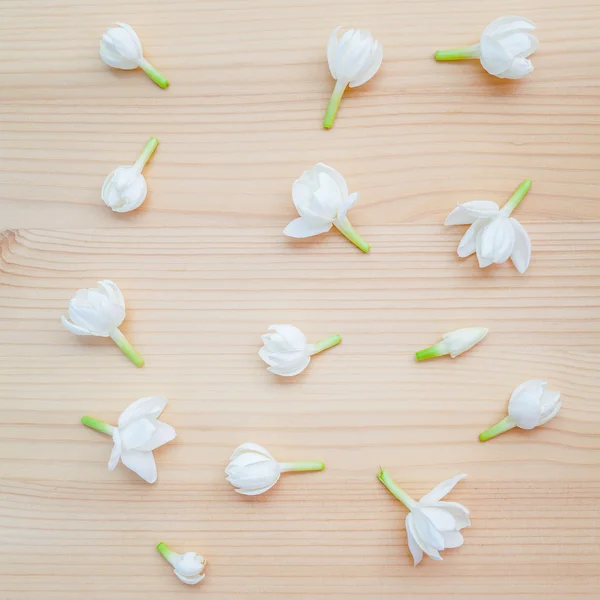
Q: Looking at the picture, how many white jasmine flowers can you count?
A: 14